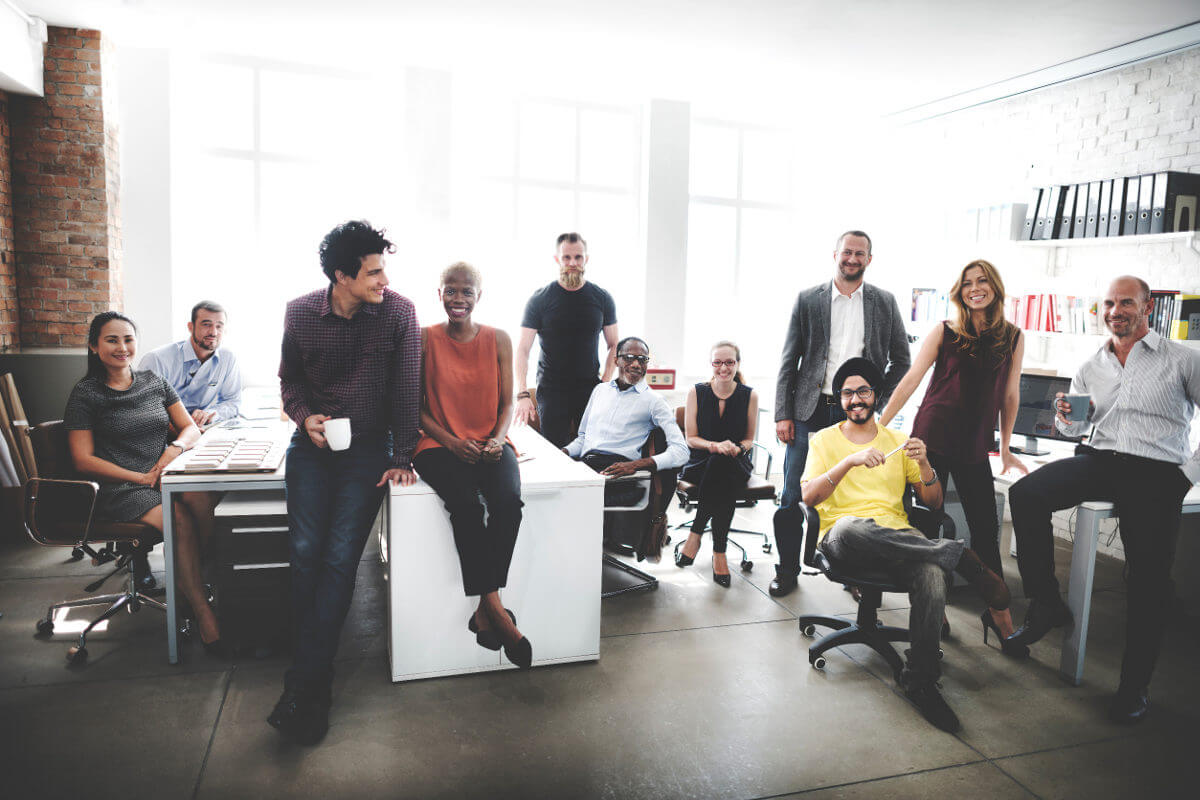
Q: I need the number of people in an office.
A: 11